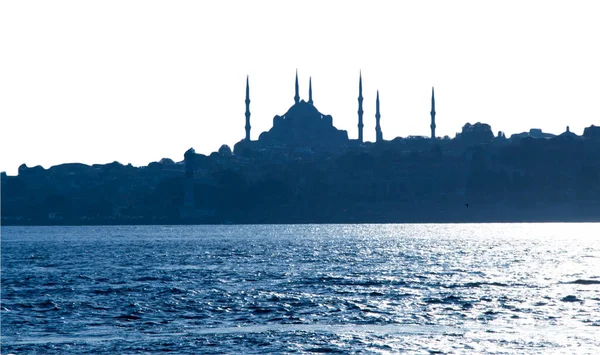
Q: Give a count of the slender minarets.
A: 6